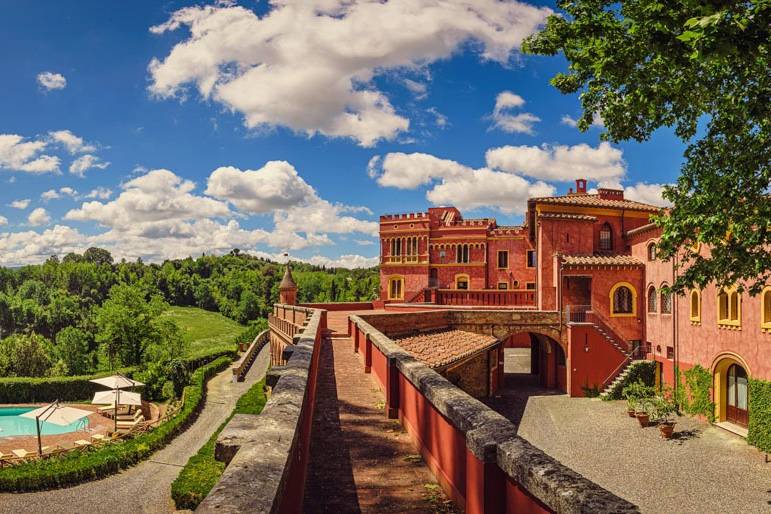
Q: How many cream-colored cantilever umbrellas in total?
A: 3